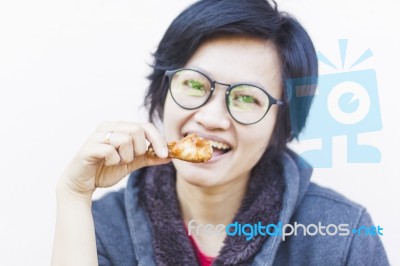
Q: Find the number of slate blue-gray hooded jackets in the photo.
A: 1